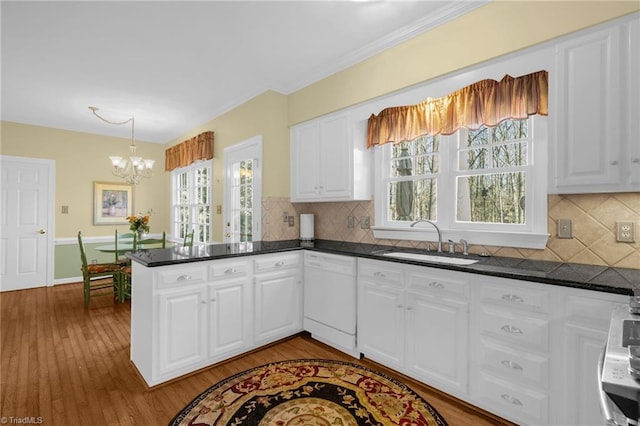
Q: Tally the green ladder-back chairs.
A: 4